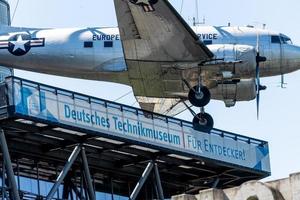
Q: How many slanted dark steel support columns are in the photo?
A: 5